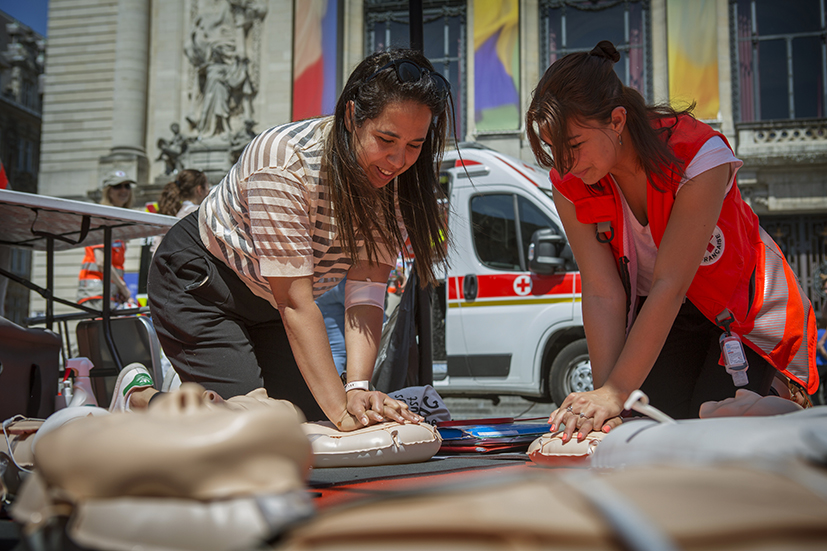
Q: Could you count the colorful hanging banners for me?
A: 3